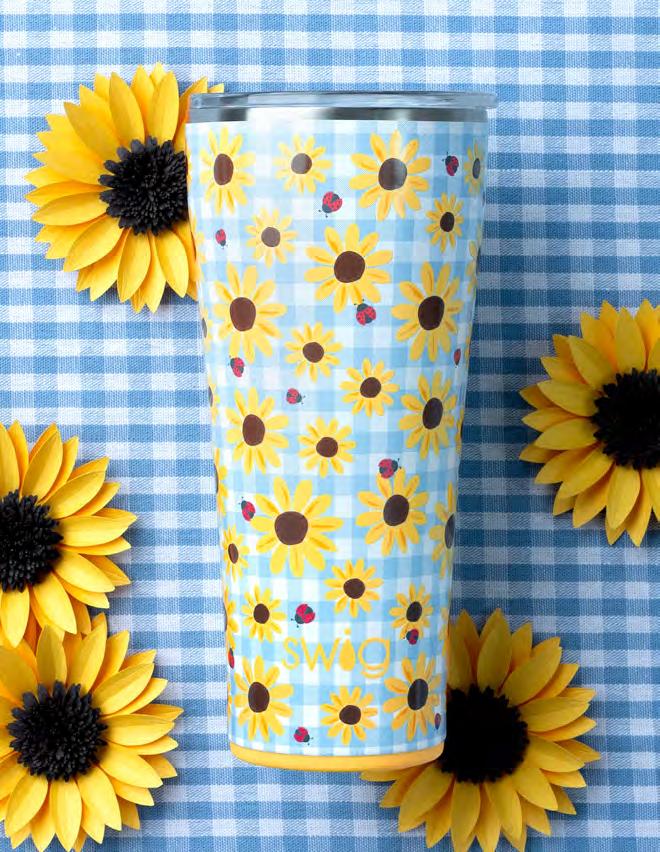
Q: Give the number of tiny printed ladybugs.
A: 14